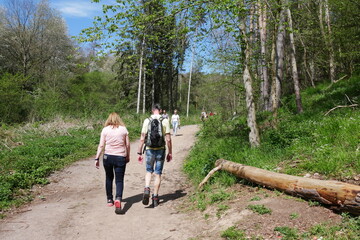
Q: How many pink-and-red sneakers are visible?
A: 2